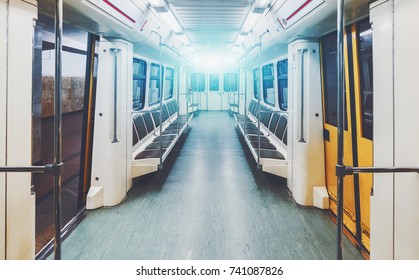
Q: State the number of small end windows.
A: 3